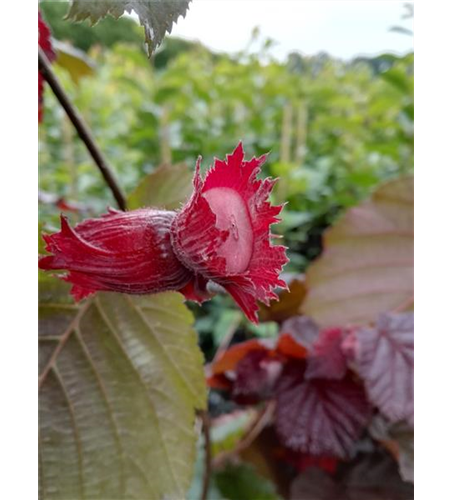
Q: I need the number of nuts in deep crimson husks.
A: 2